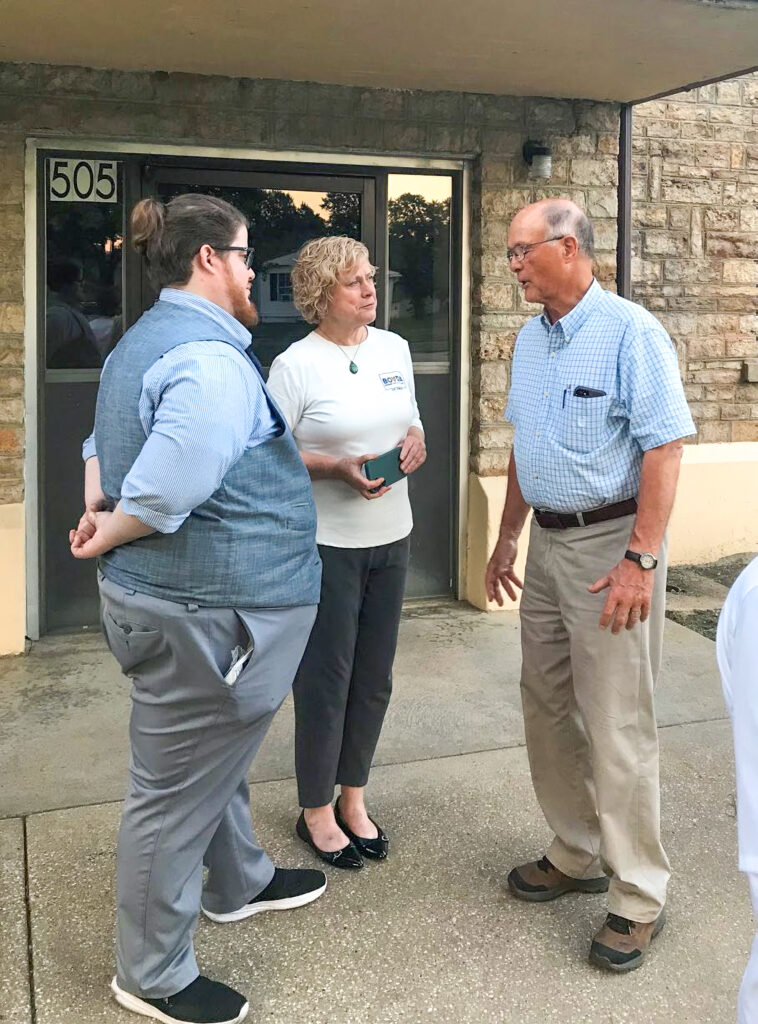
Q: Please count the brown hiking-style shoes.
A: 2